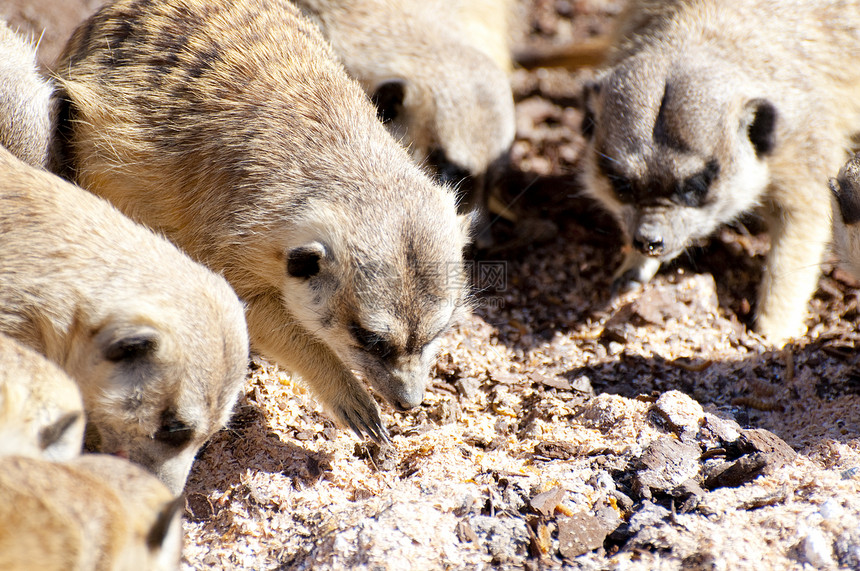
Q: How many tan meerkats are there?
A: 8